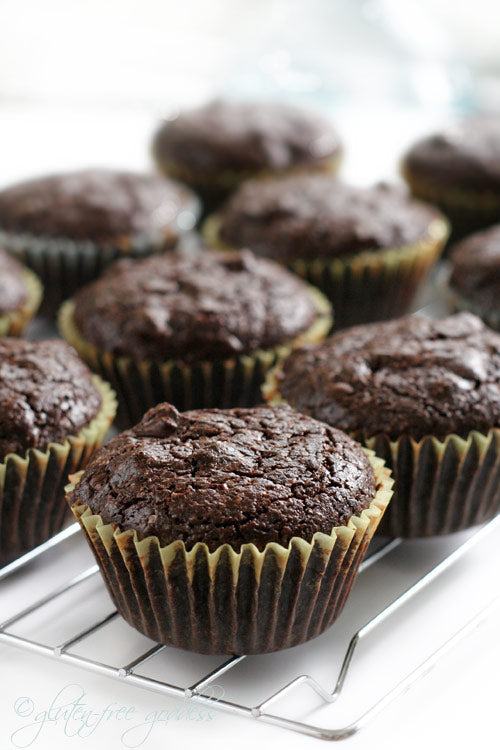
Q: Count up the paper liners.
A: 10